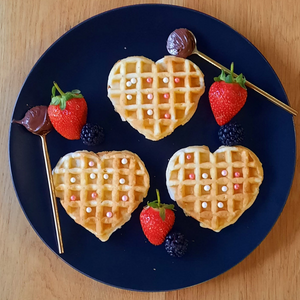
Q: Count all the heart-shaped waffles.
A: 3